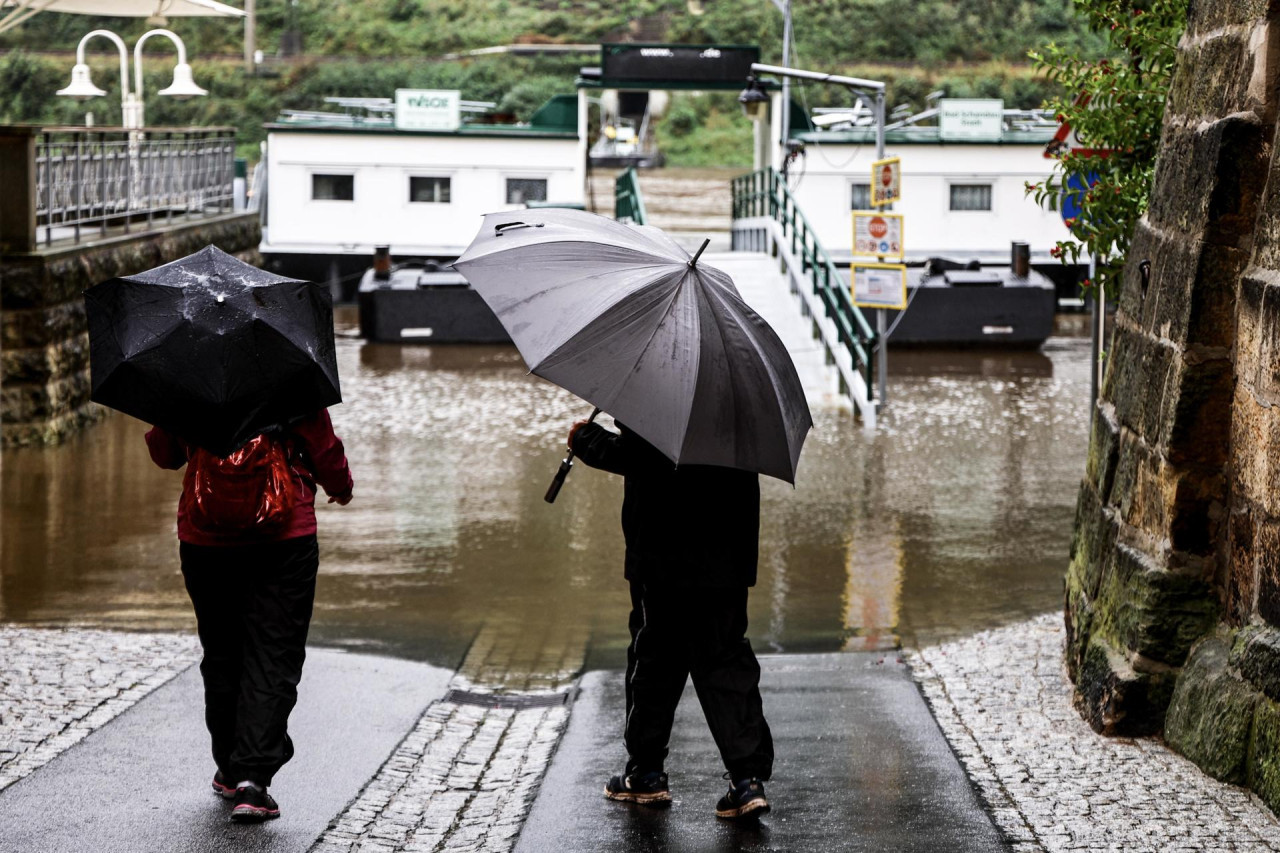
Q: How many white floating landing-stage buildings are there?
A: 2